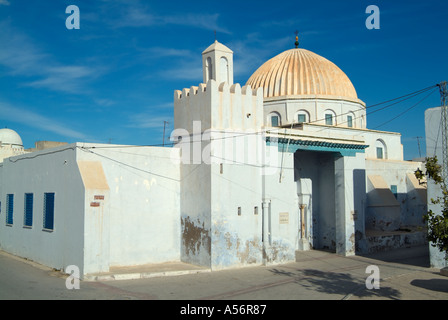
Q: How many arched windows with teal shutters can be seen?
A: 5